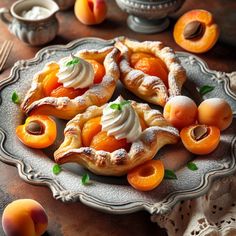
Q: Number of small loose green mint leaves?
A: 6